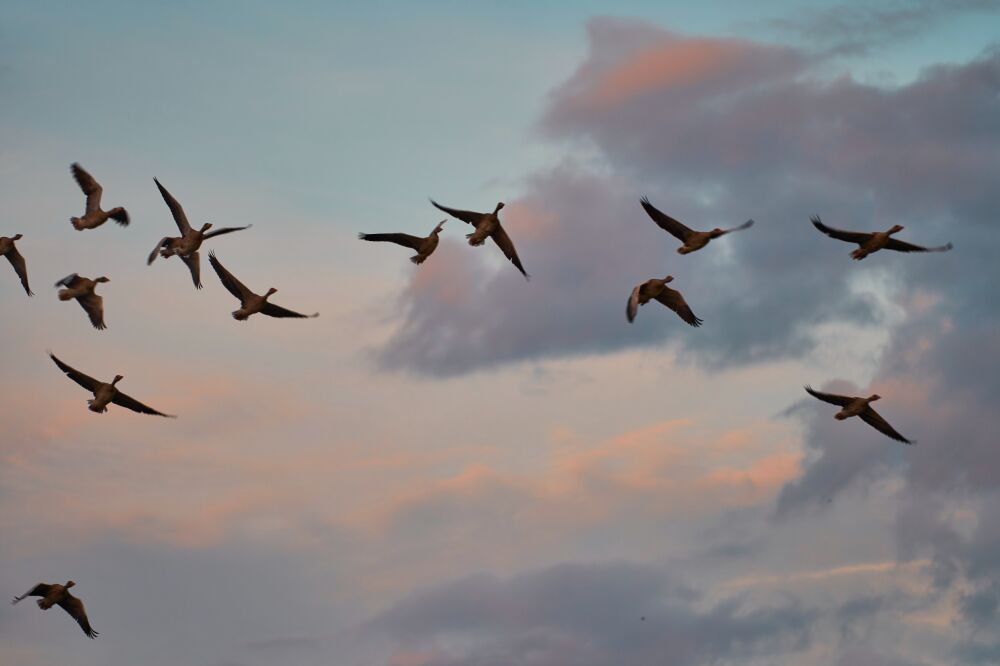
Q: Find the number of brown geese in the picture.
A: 14